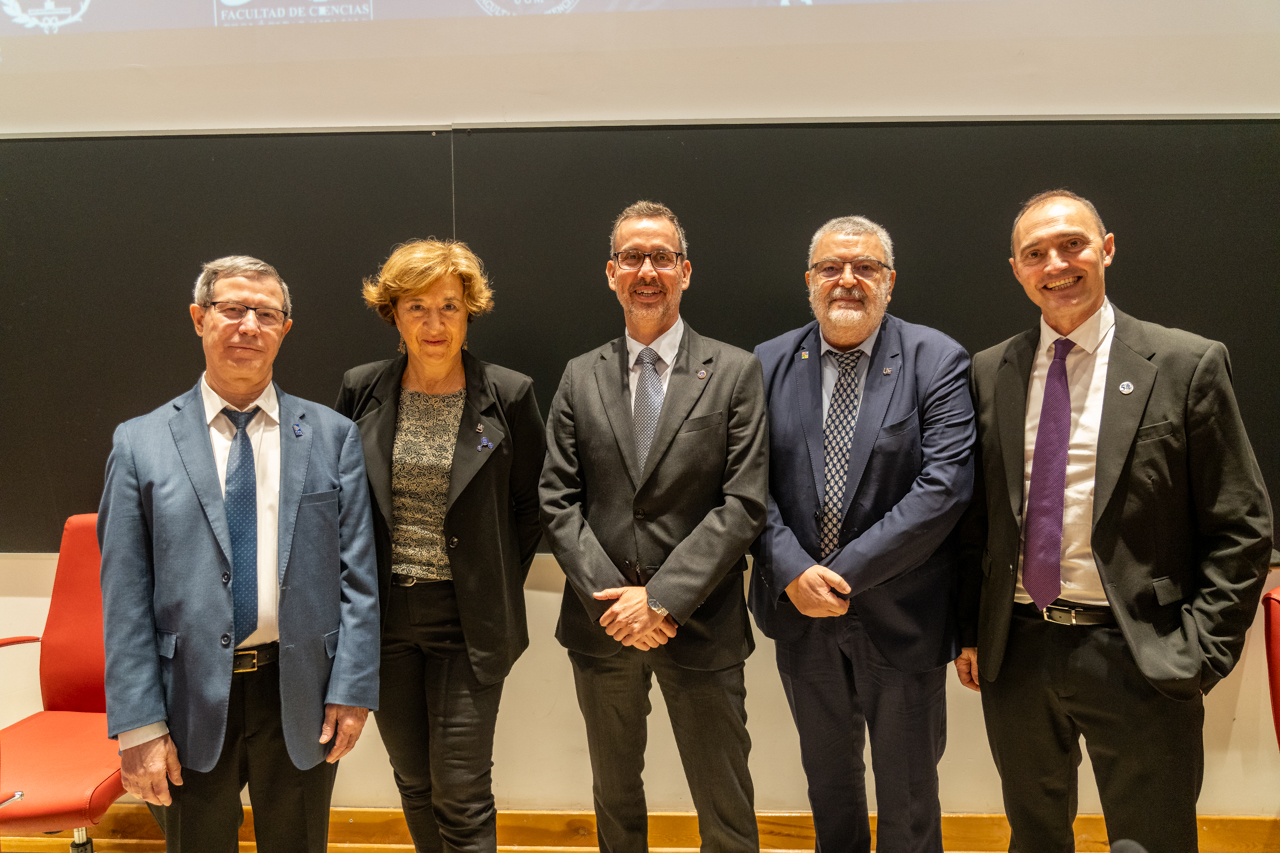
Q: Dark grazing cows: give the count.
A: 0